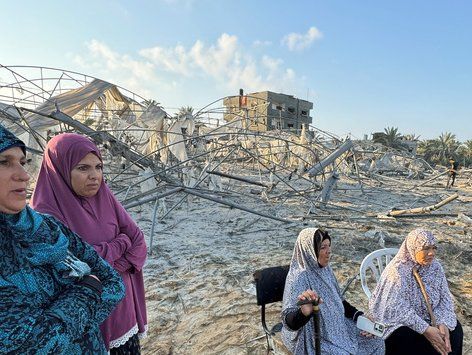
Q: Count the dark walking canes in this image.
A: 1